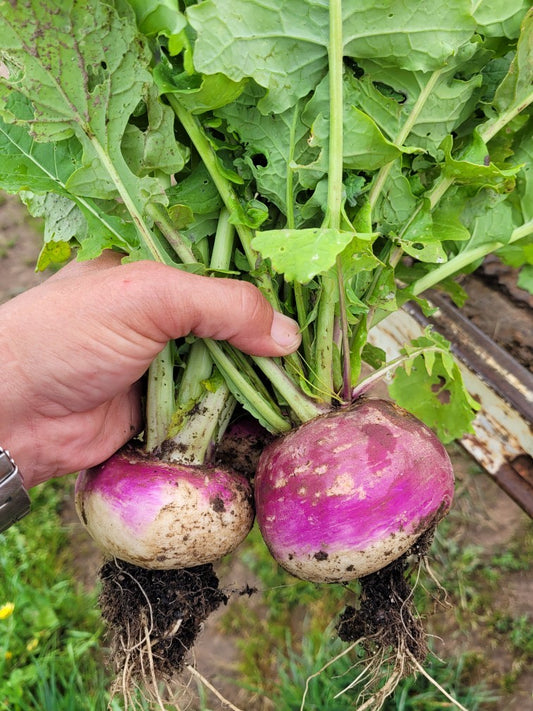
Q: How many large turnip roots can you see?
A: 2